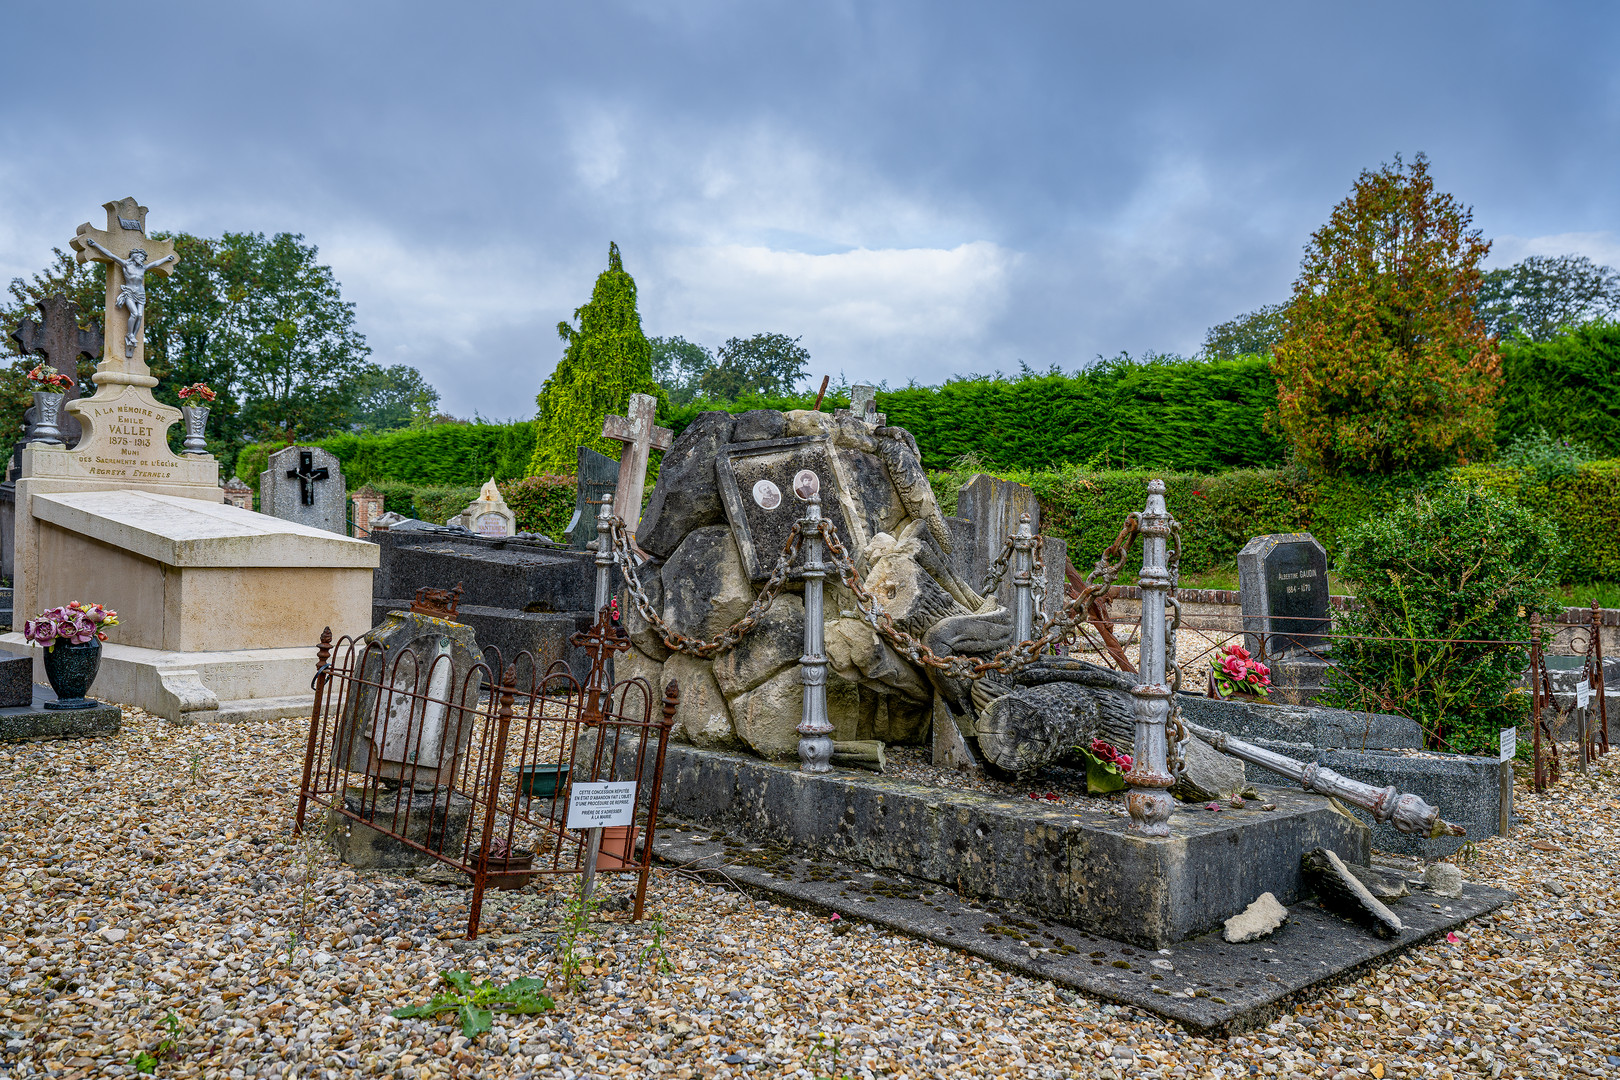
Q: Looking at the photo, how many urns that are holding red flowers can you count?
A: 2